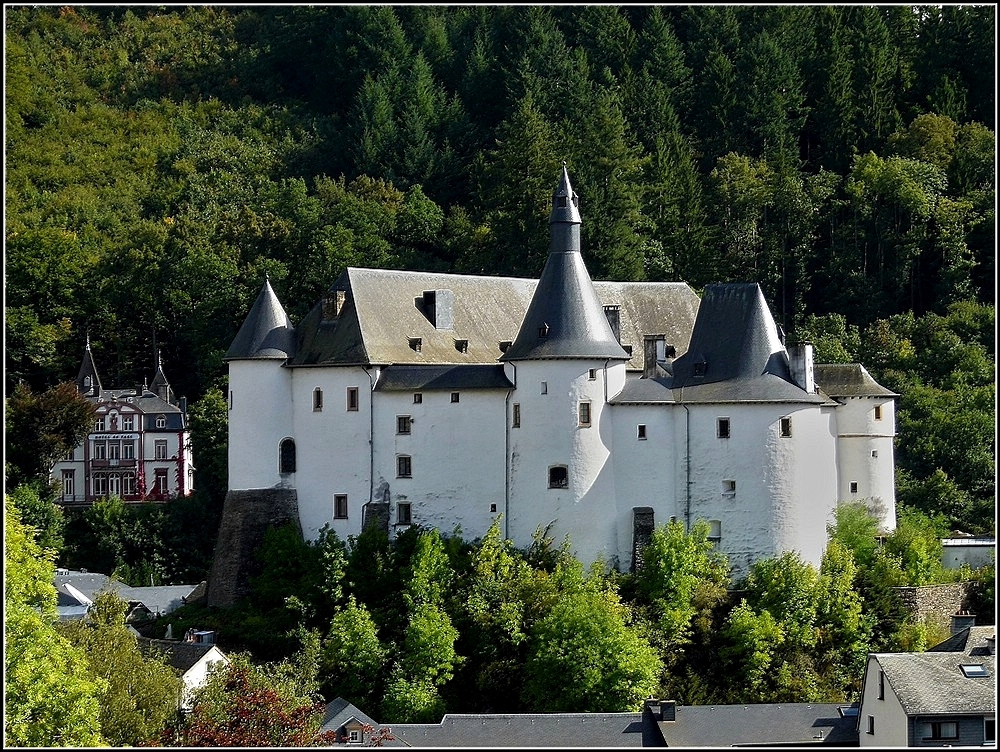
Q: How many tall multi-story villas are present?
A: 1